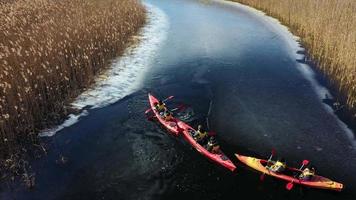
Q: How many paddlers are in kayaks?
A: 6